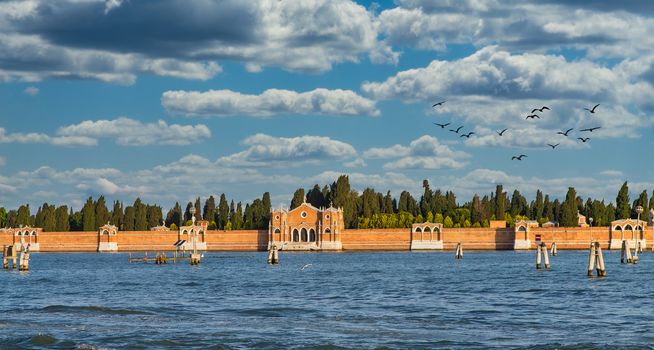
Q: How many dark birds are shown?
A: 13